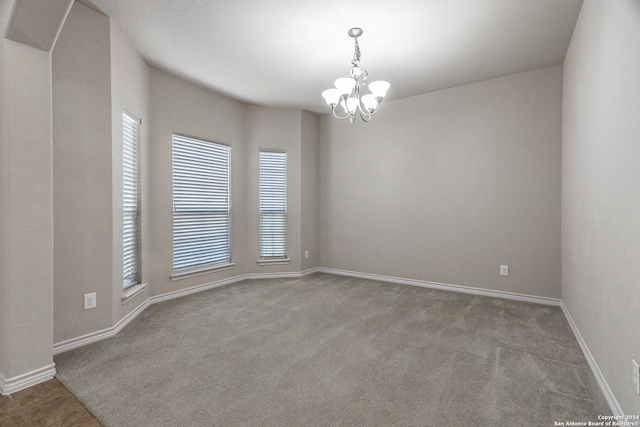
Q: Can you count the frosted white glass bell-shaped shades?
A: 5